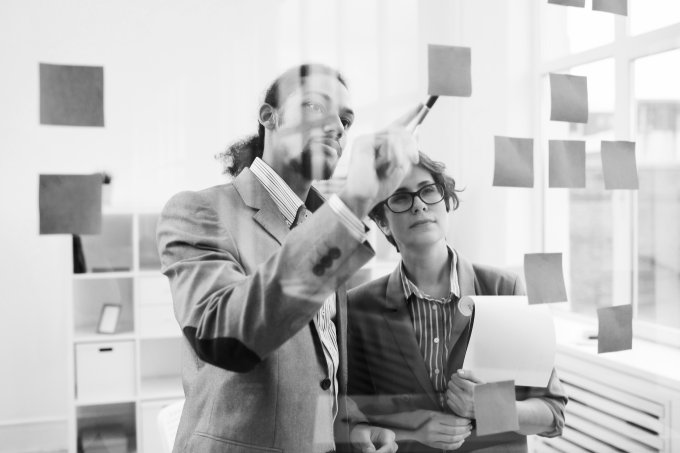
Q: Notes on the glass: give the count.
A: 12